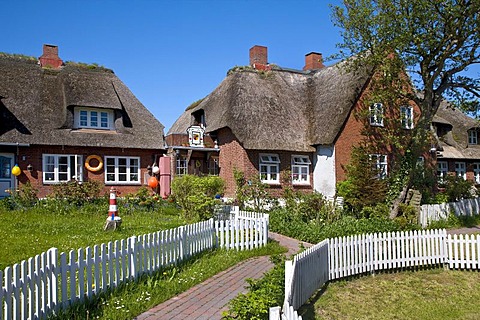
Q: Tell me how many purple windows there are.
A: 0